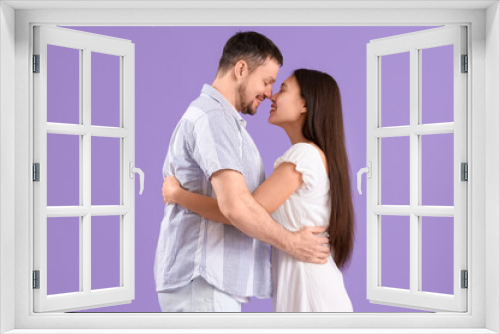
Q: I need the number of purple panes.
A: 12